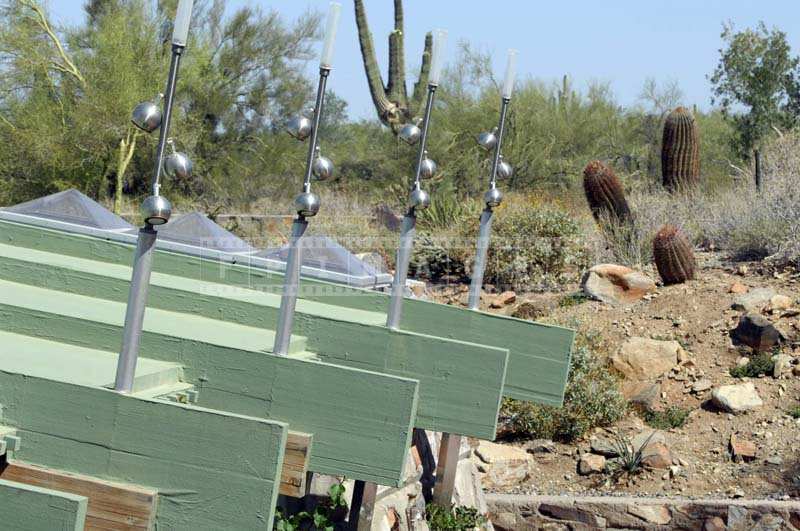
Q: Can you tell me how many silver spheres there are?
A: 12